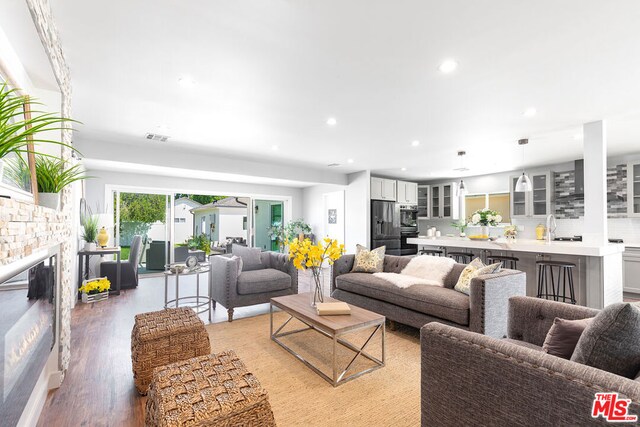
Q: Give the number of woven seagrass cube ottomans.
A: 2